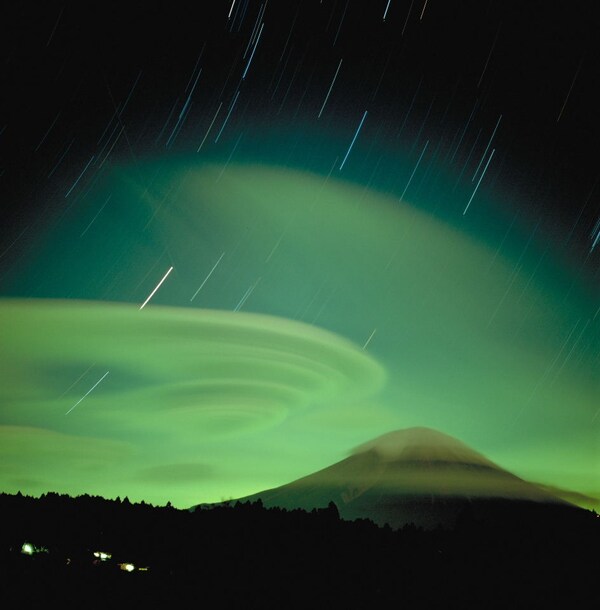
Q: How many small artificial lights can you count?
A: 3